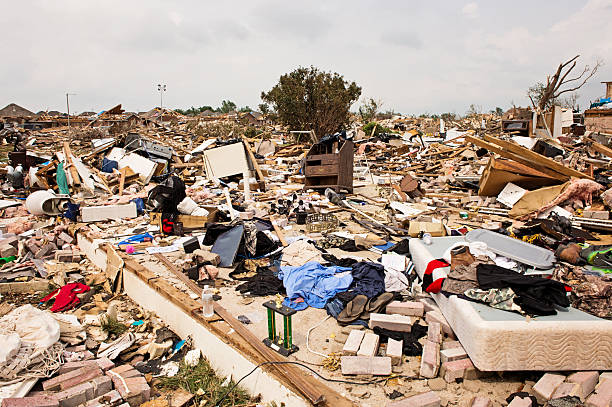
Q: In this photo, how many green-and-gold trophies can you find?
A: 1